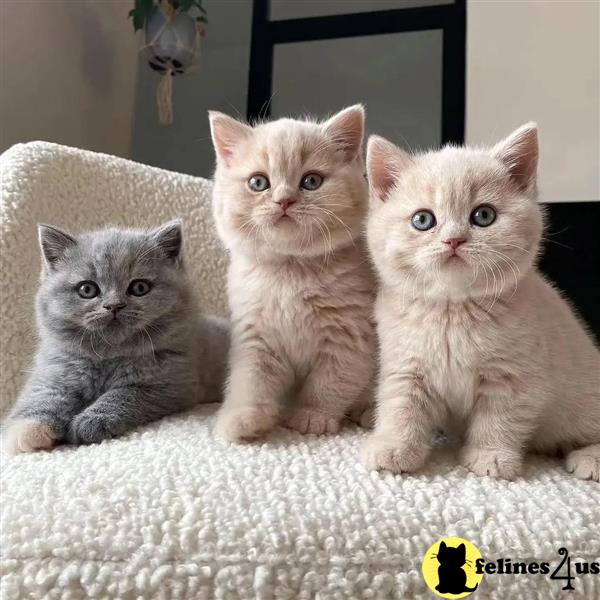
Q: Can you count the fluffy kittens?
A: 3